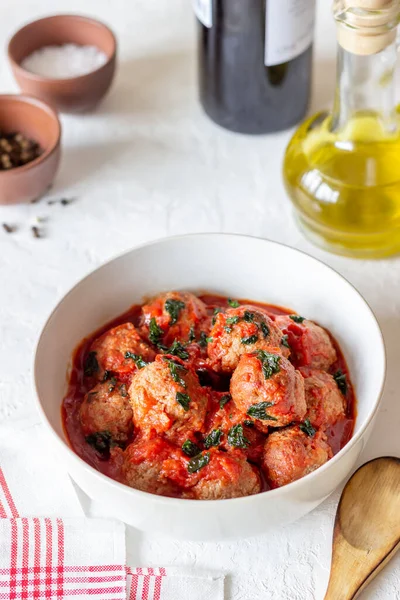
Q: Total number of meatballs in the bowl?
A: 12